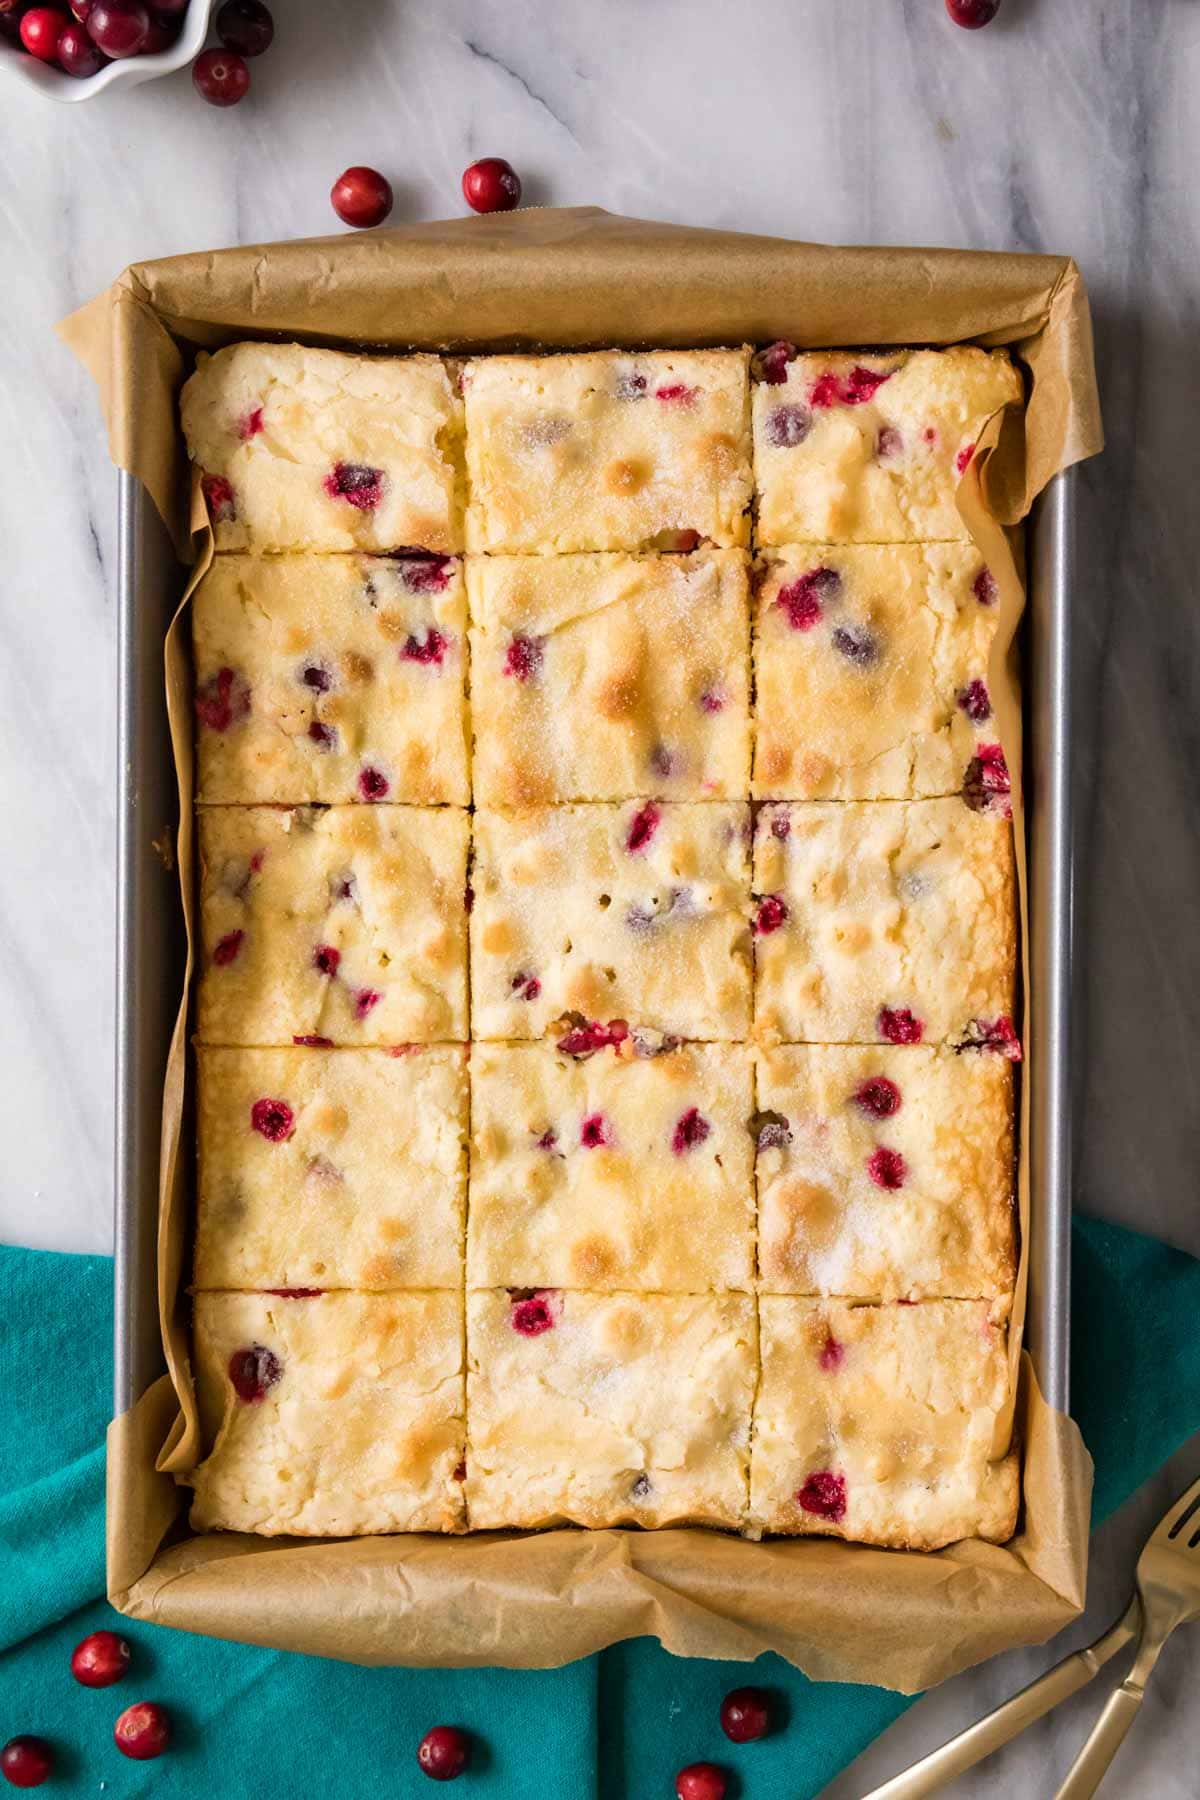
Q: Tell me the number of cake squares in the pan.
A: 15